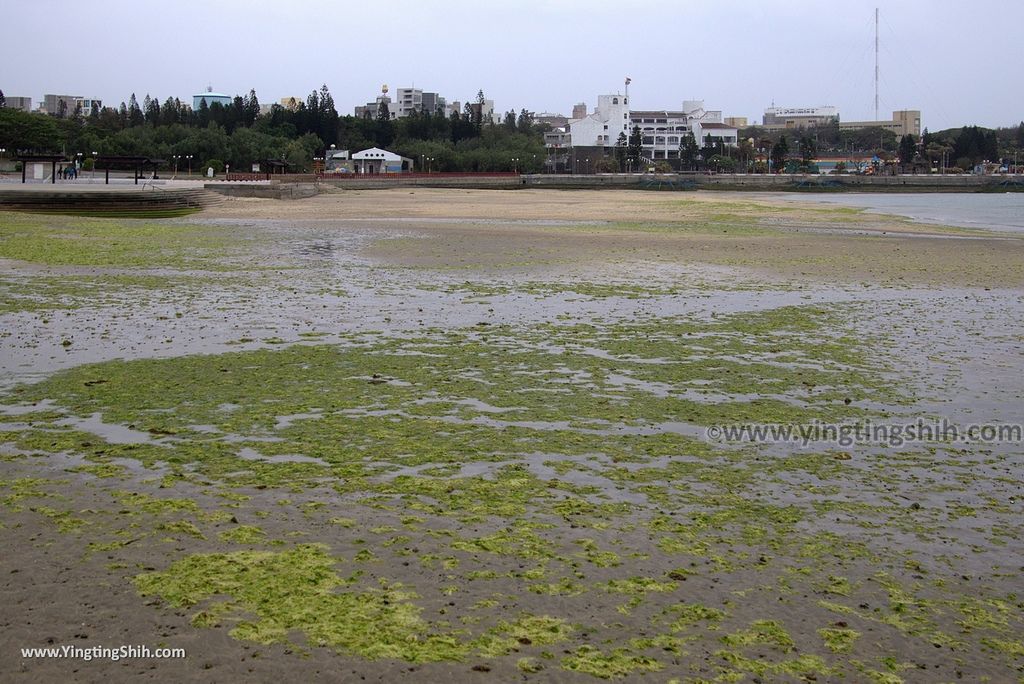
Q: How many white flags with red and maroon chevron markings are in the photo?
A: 0